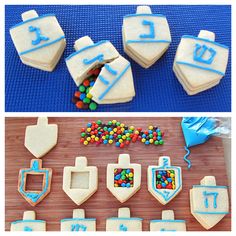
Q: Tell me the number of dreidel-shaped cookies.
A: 14